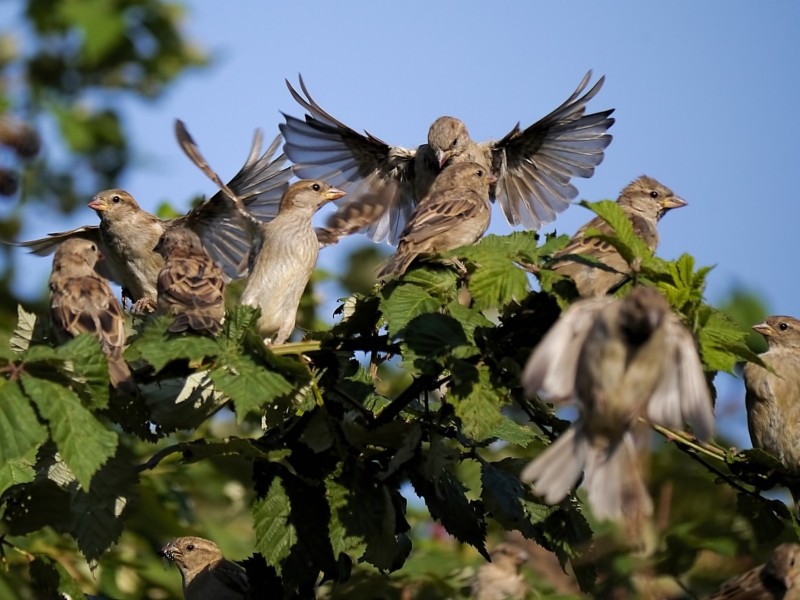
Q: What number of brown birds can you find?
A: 12